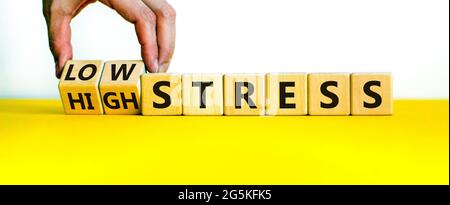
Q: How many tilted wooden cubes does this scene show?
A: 2